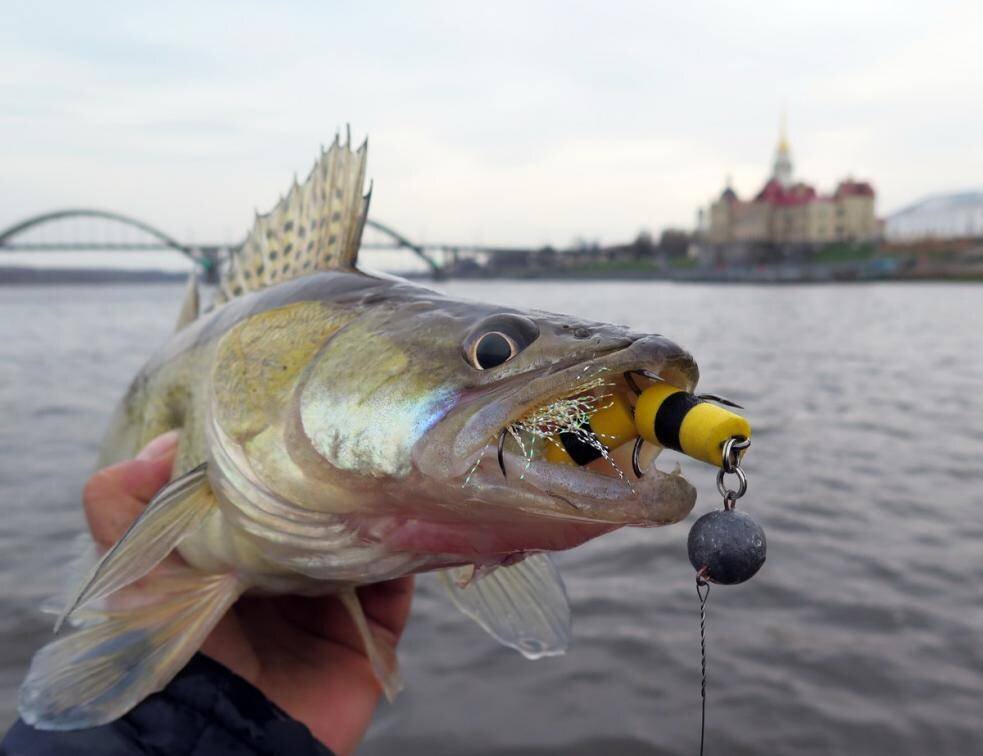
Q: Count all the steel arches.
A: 2